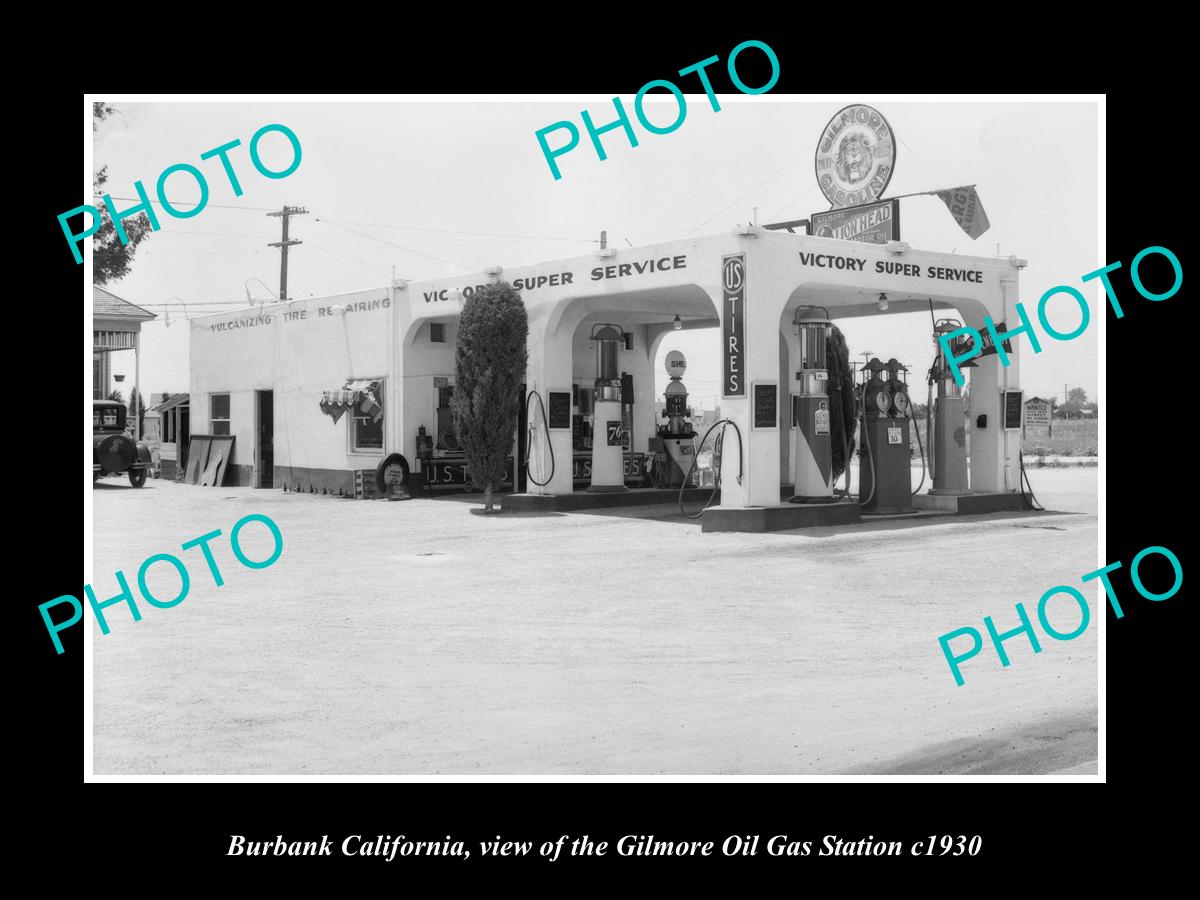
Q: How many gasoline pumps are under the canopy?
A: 5